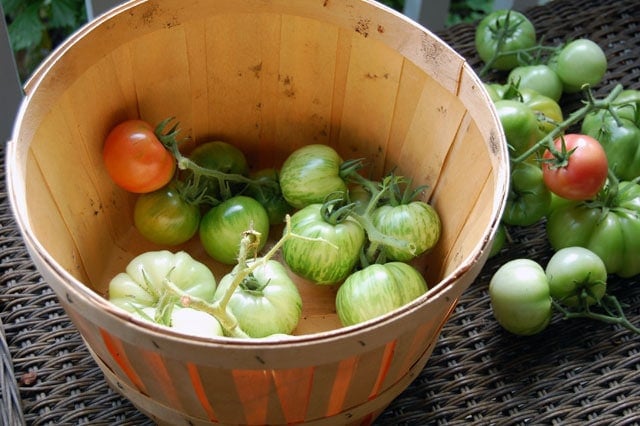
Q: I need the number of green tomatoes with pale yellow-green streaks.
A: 4